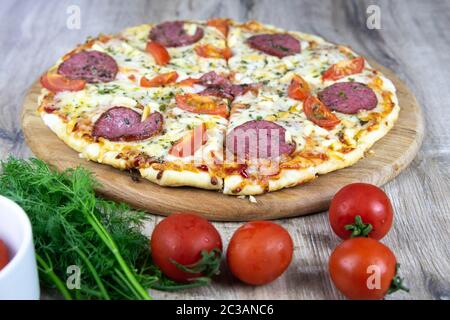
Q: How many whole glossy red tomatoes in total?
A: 4